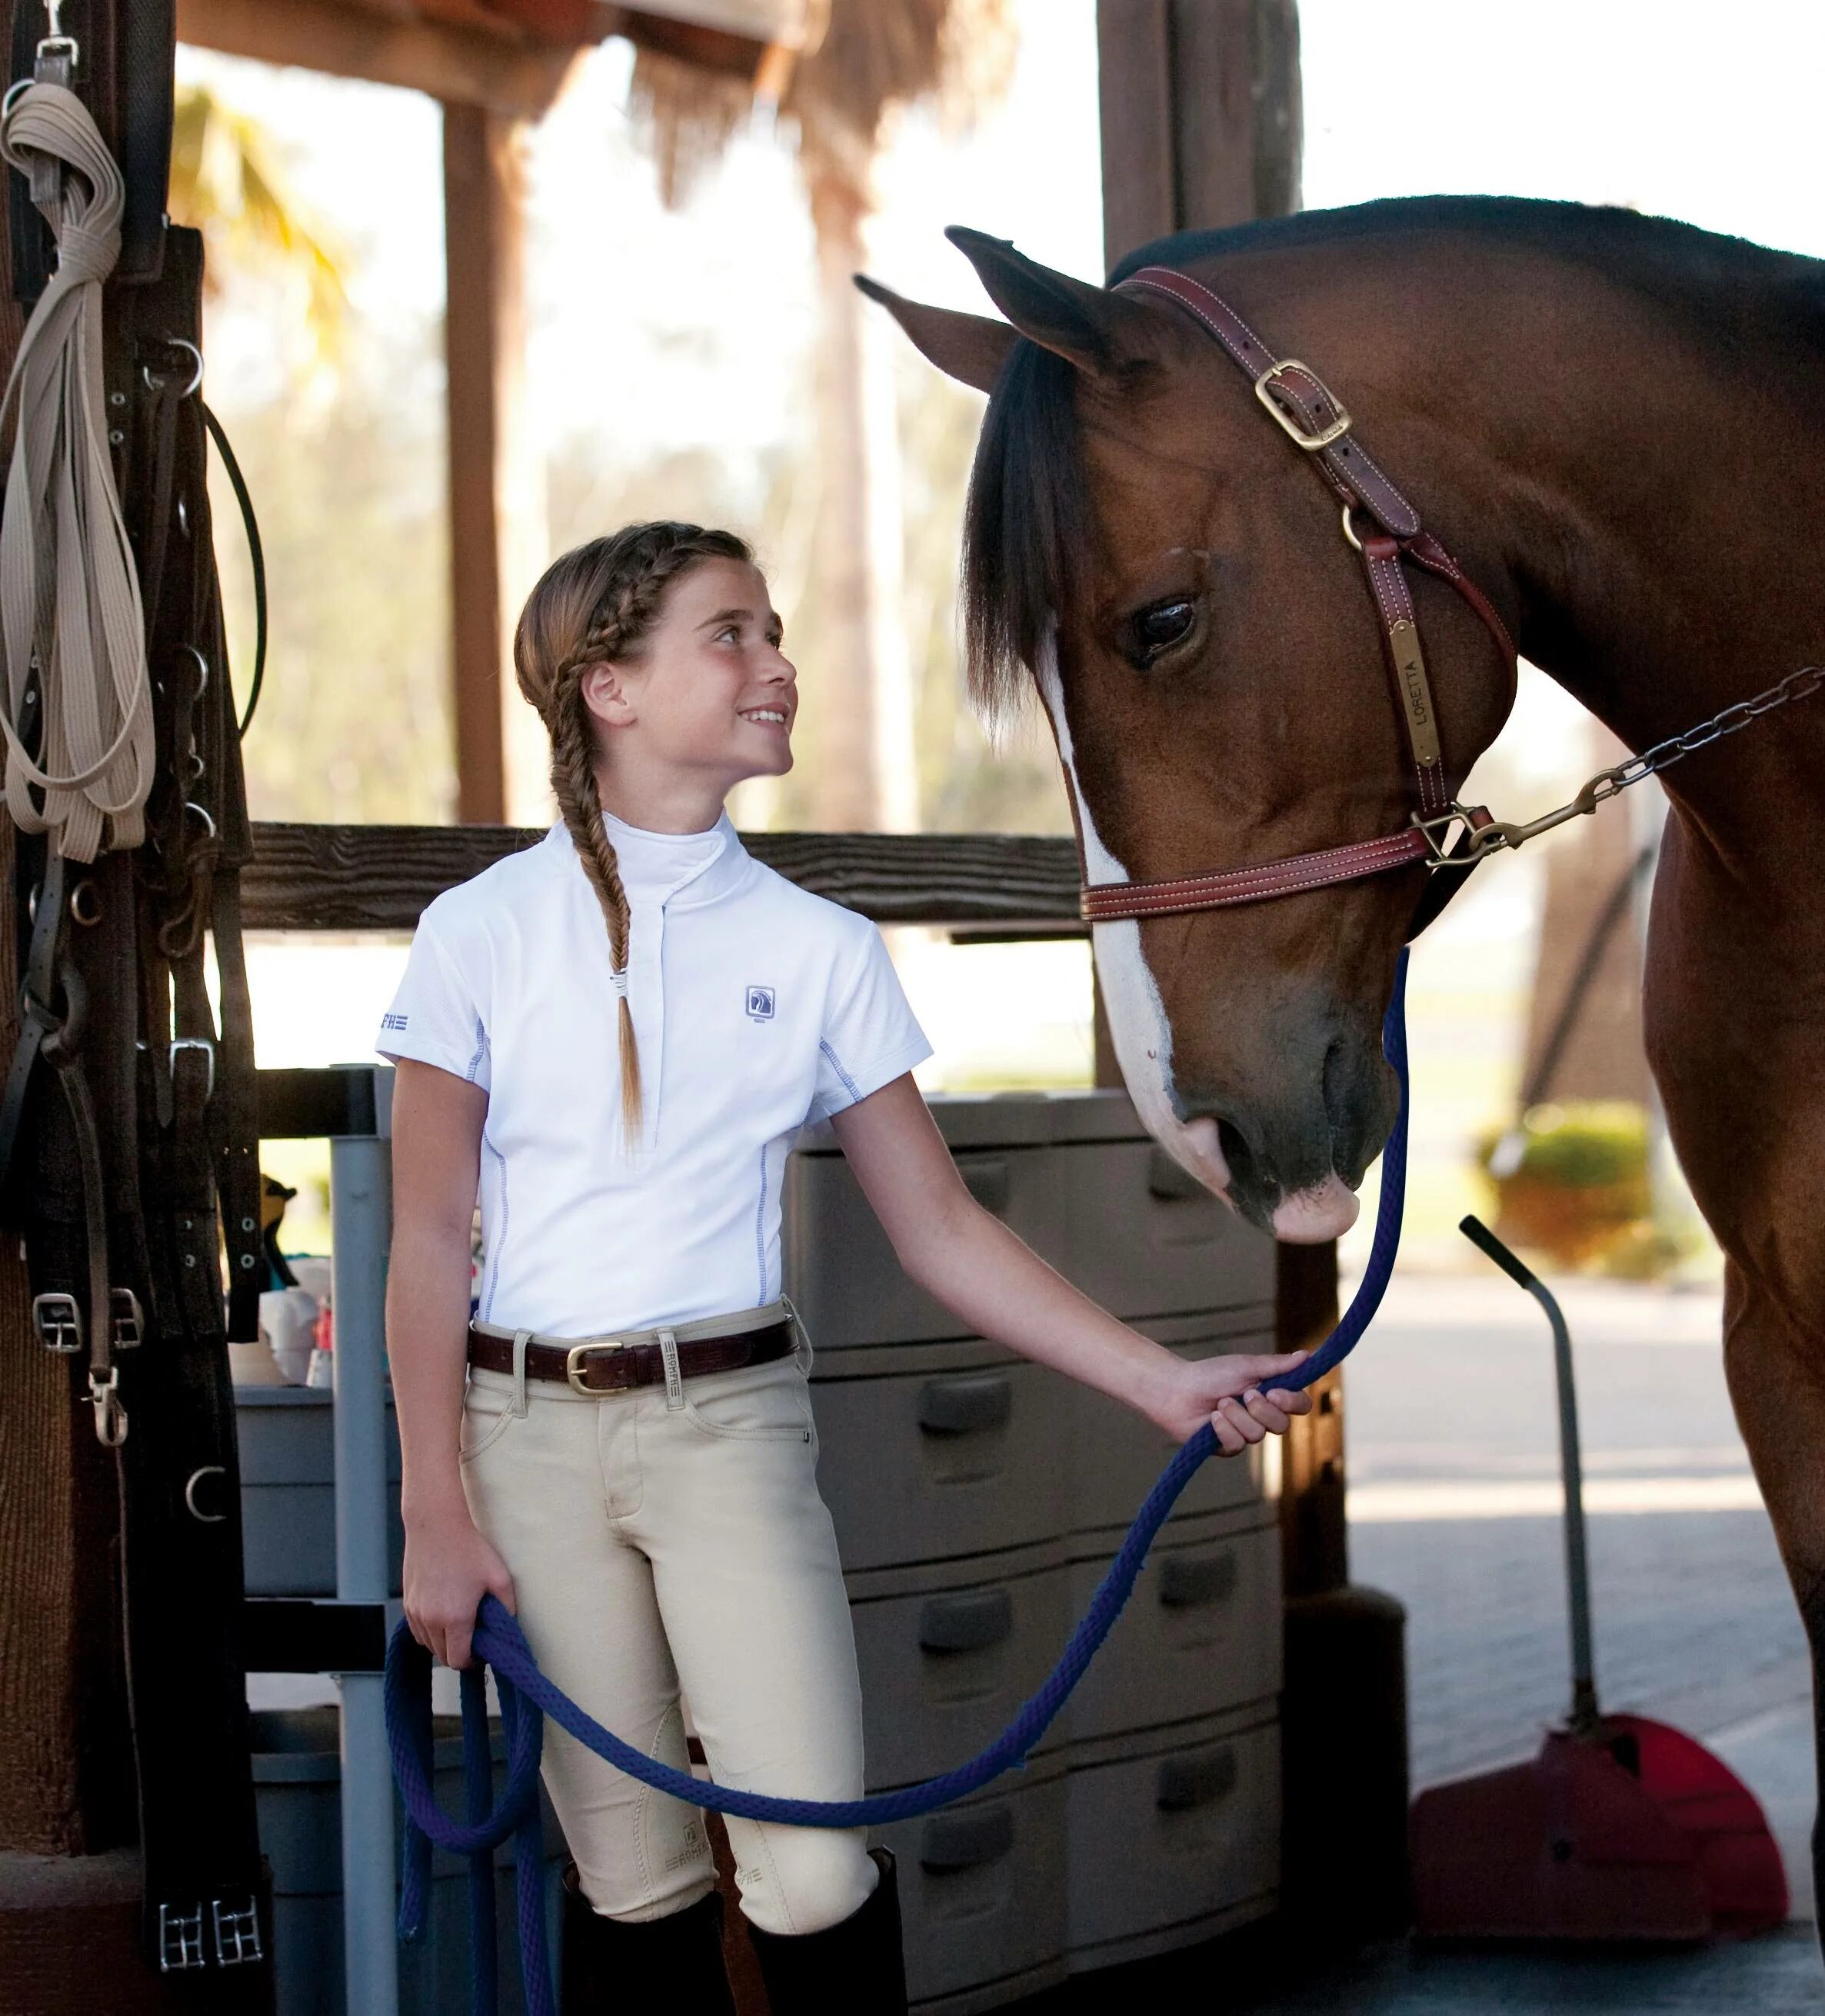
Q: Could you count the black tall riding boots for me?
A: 2